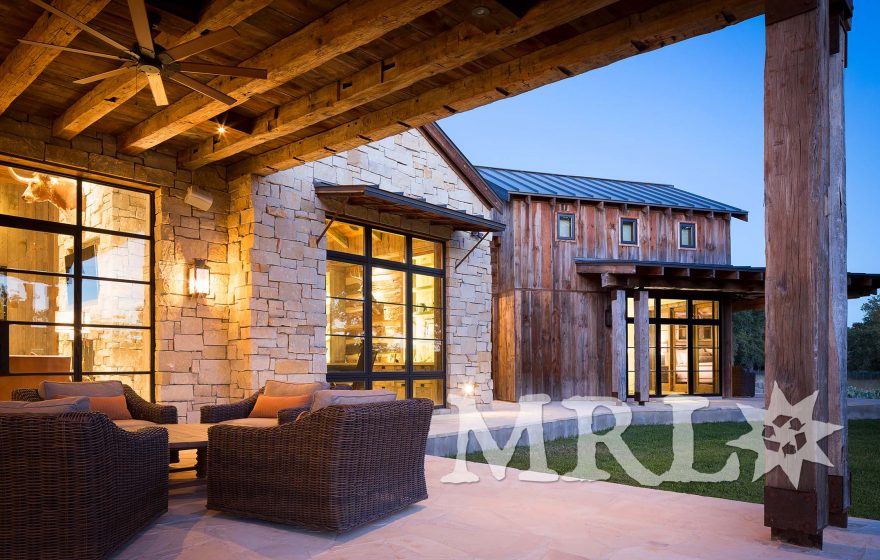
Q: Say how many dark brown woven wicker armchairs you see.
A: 4